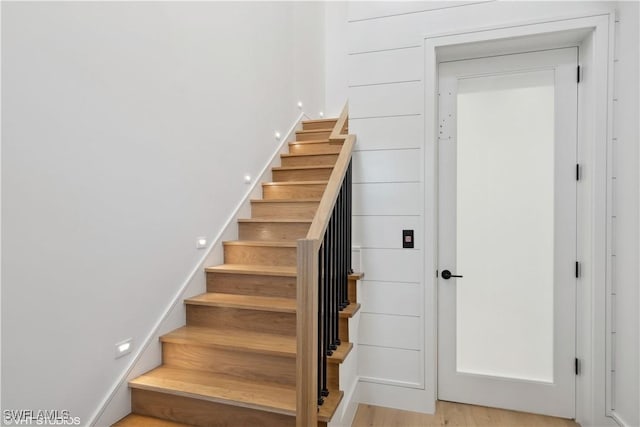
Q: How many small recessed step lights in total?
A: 6